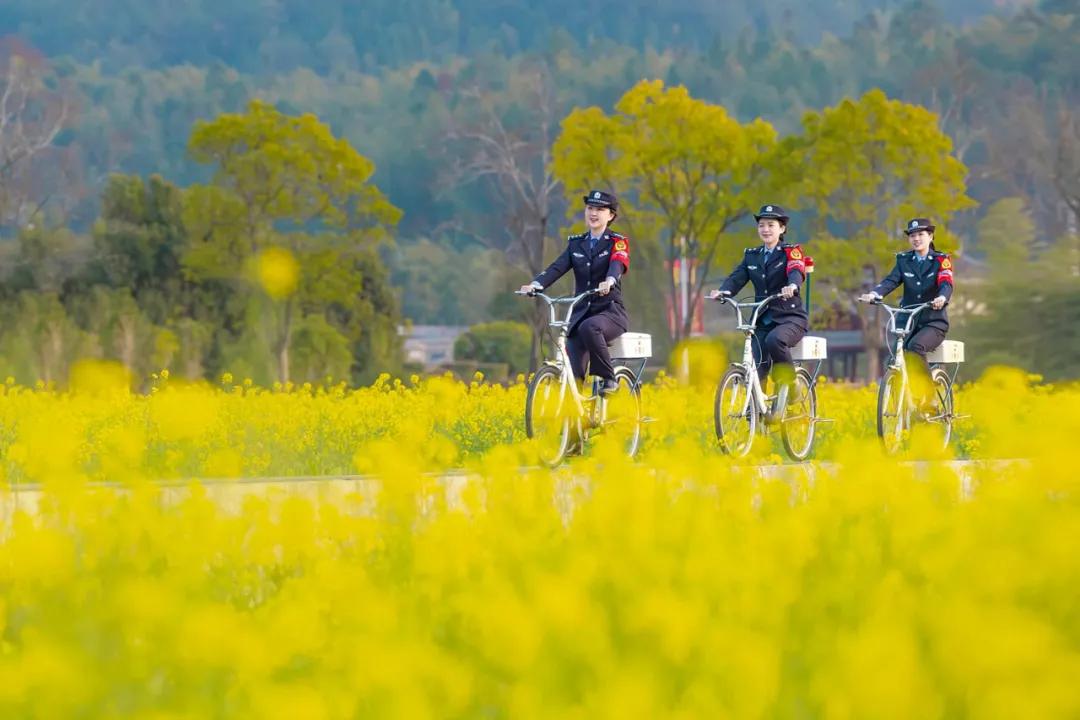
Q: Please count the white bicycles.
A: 3